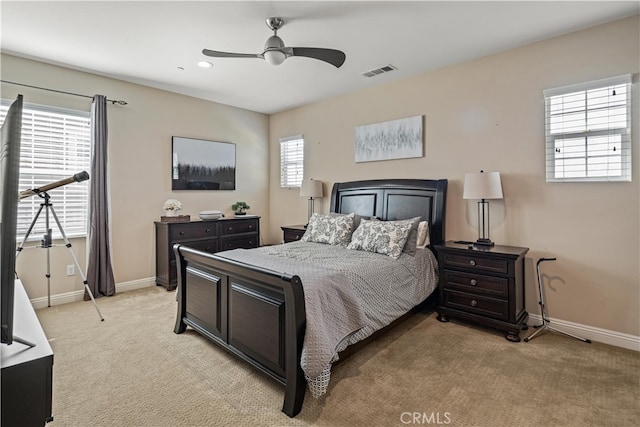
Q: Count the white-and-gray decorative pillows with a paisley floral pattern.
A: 2